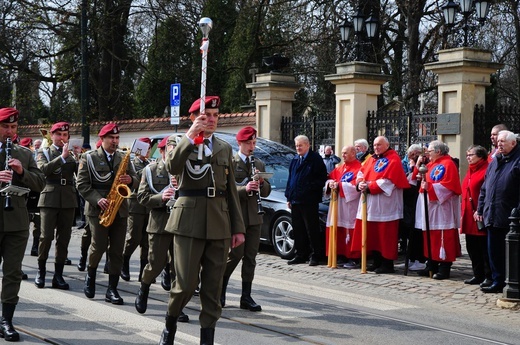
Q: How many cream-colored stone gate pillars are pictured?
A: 3